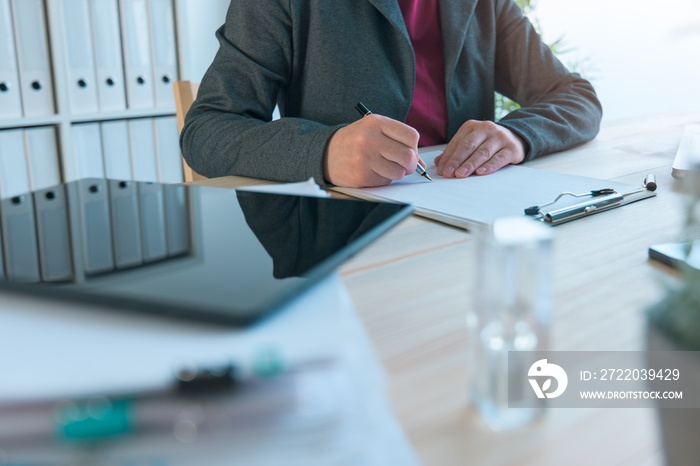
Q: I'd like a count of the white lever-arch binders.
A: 12